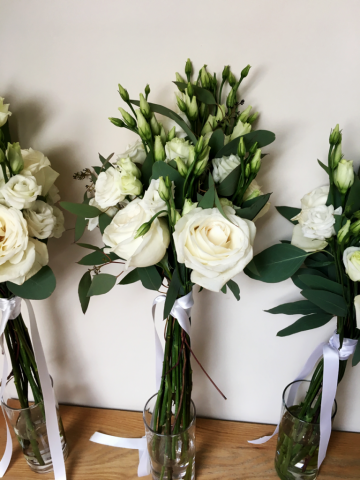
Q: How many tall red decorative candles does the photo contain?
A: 0